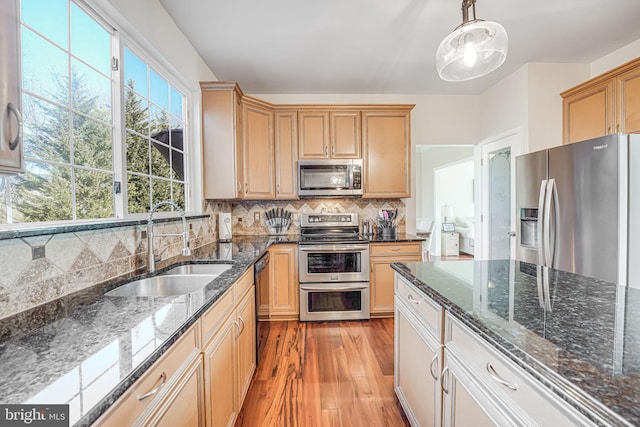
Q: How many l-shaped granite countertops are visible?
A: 1